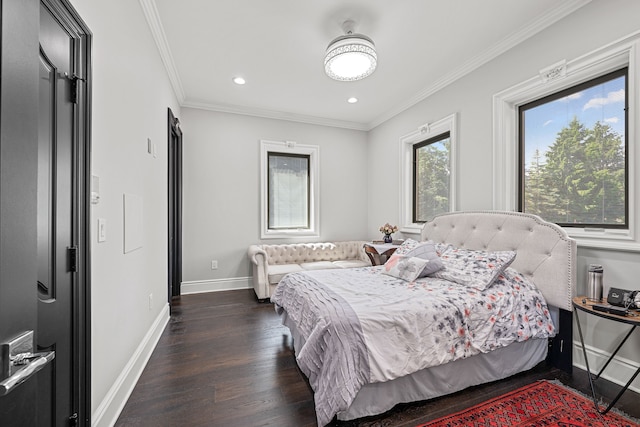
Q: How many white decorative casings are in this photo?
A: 3